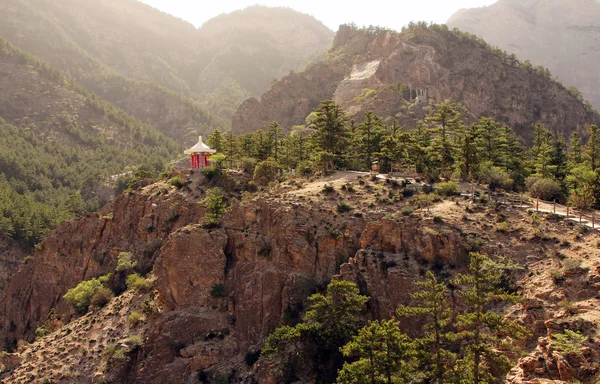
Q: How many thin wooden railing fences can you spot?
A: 1